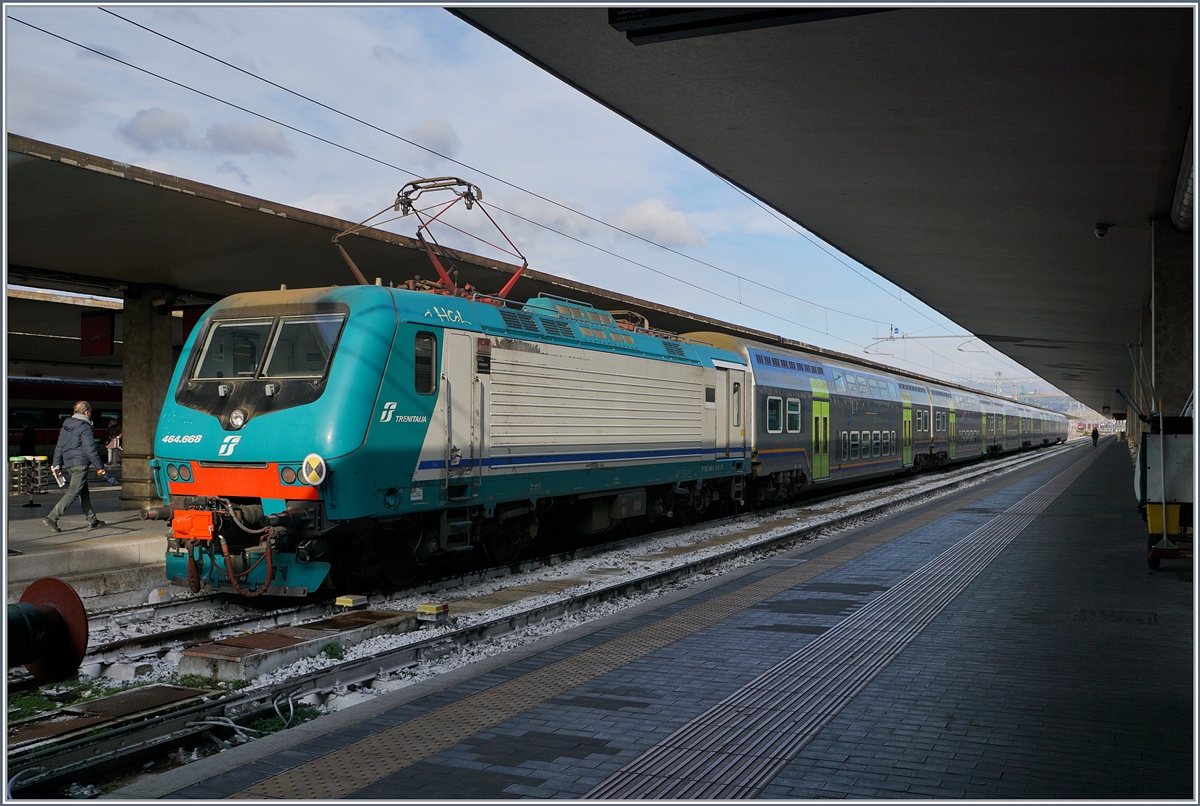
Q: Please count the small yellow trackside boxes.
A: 2